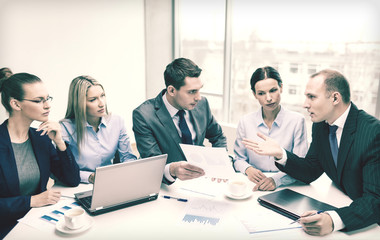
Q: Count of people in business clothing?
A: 5